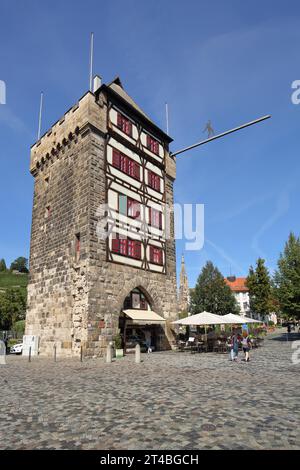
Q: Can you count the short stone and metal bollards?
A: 5